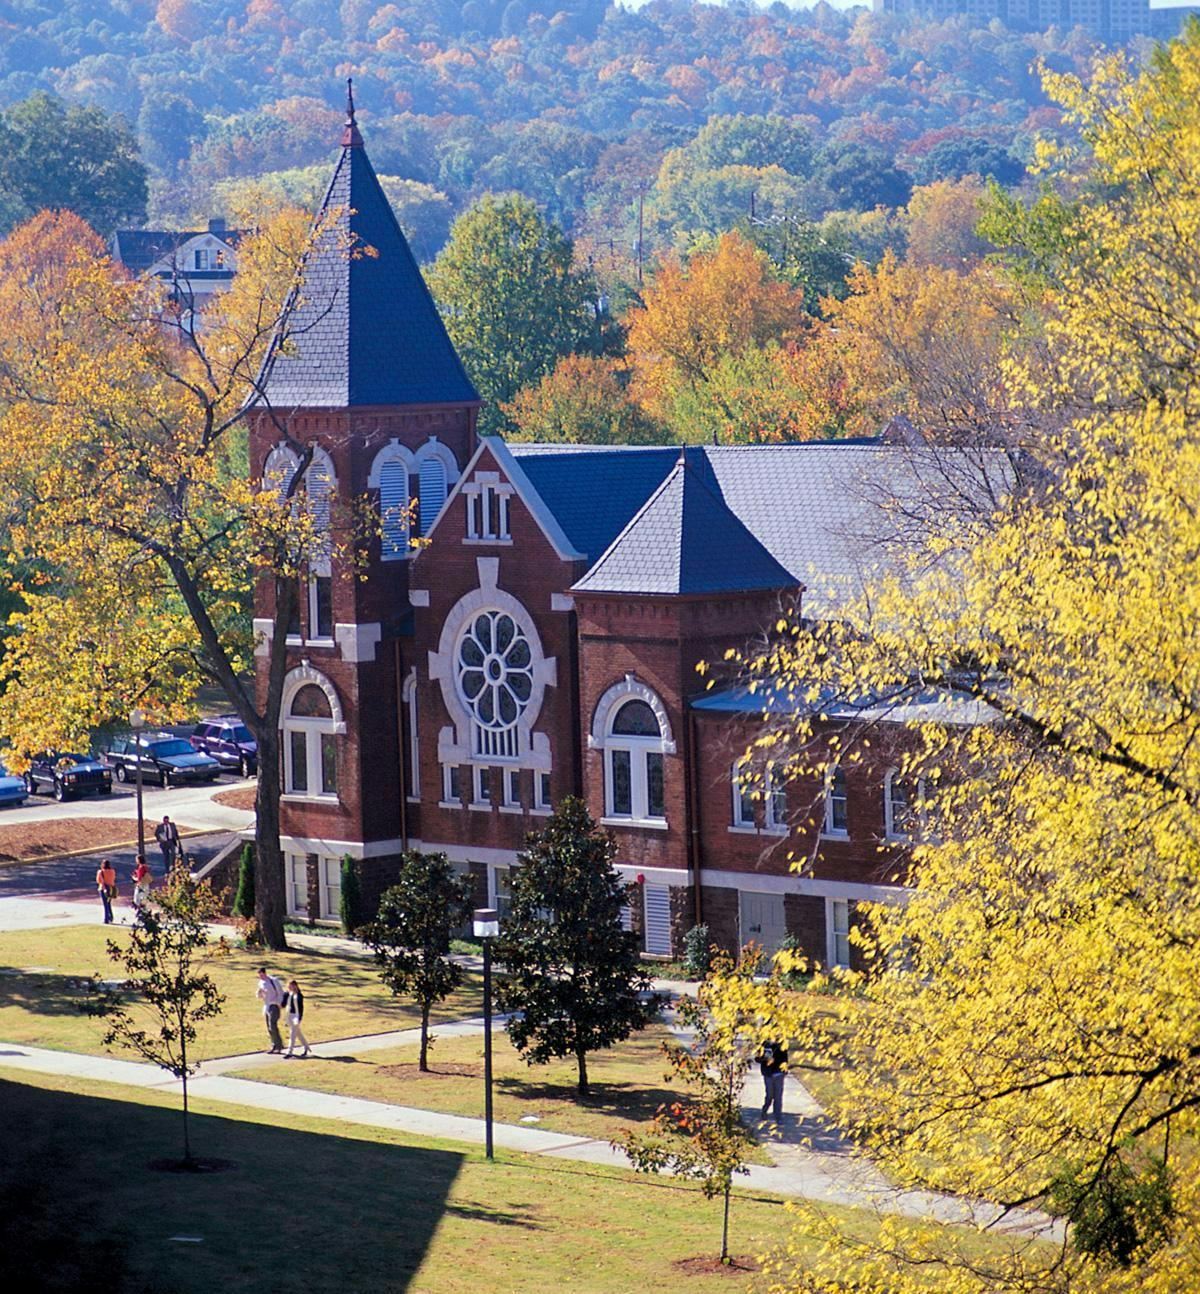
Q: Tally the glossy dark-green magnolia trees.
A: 2